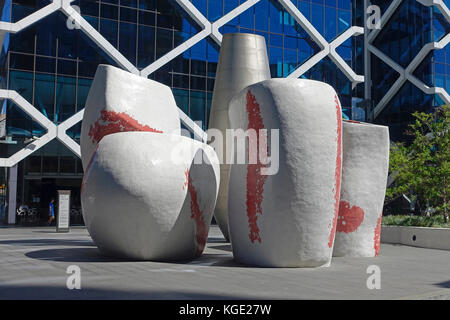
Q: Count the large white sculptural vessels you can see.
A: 4